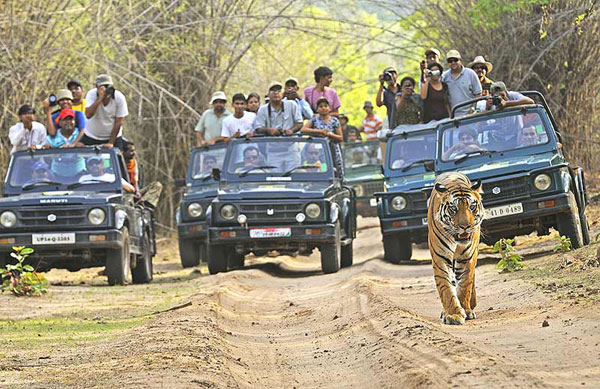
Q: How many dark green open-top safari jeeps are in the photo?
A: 6